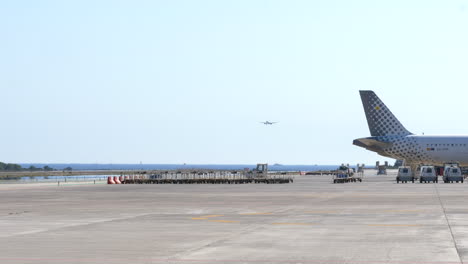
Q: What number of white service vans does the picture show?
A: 3